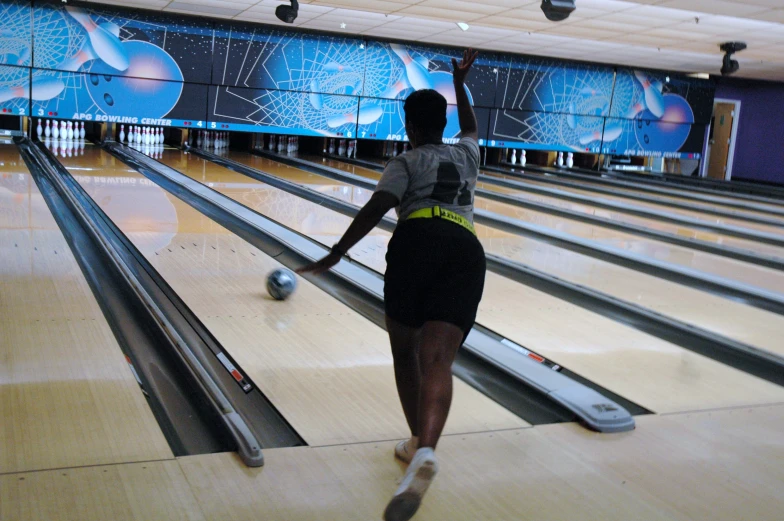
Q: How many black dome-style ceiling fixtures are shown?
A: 3